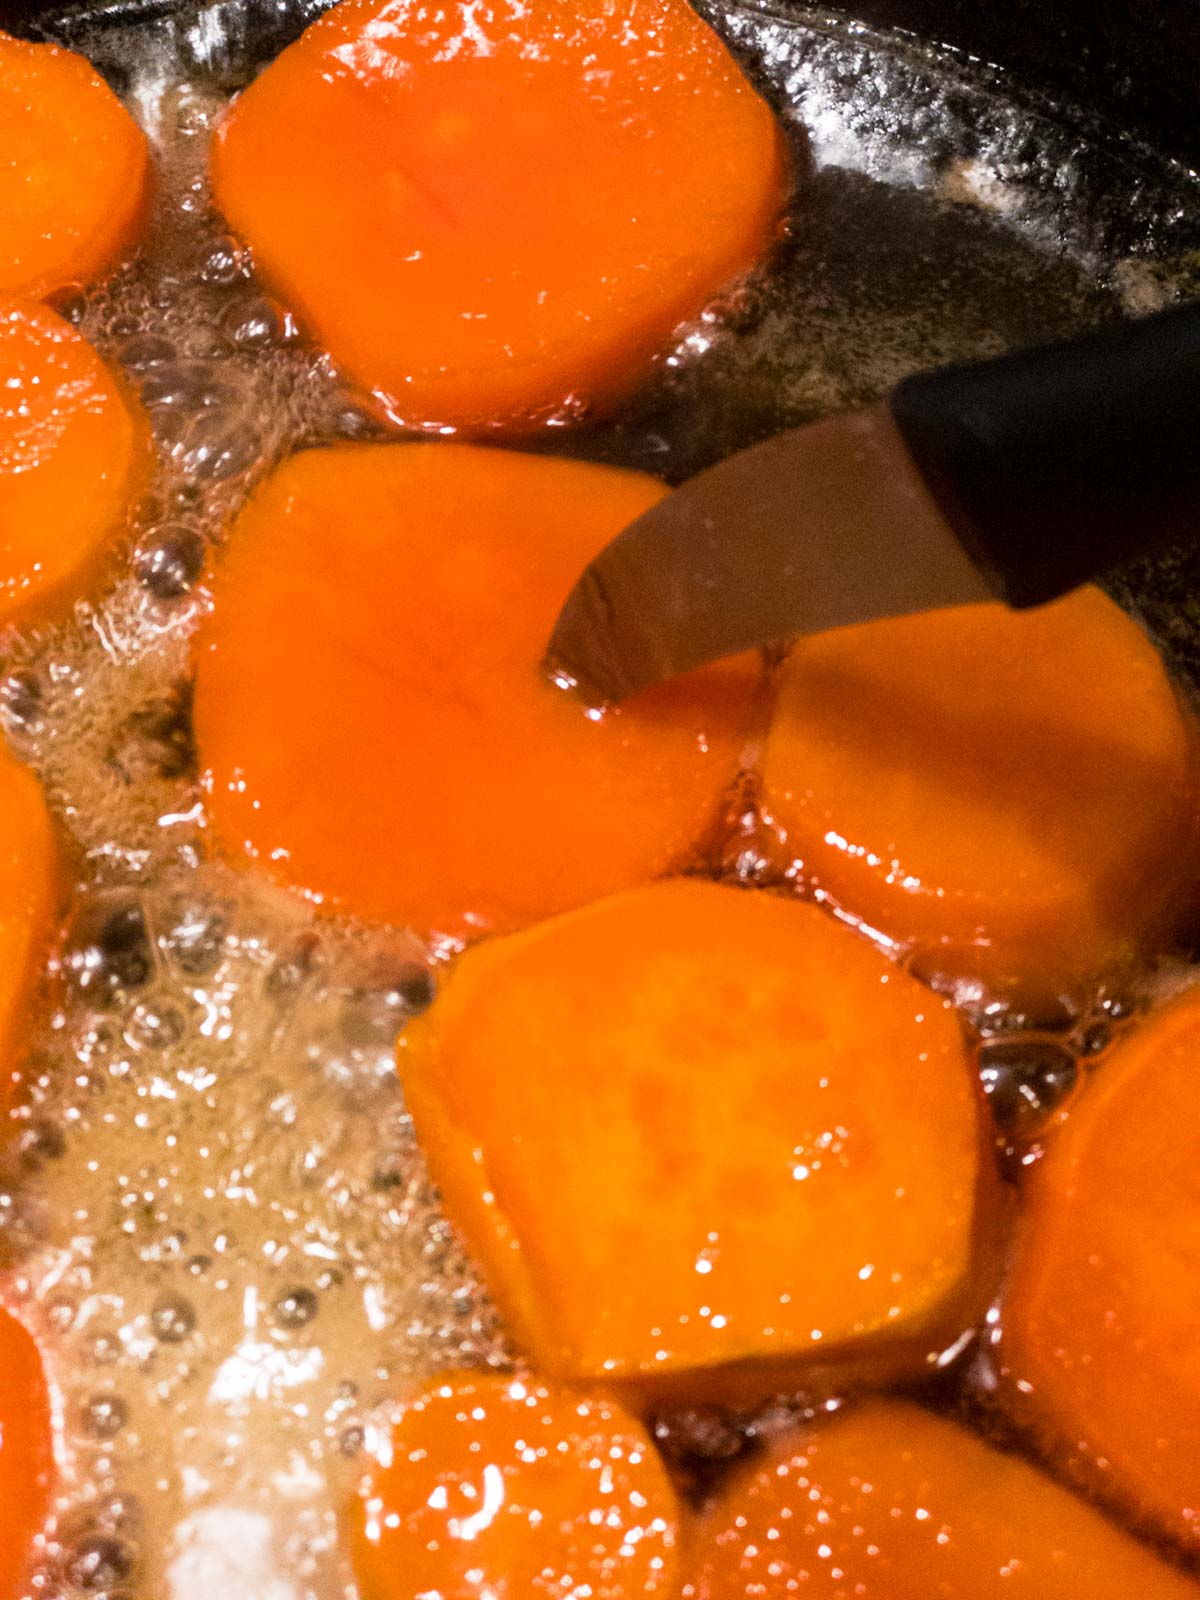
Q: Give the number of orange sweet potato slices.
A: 11